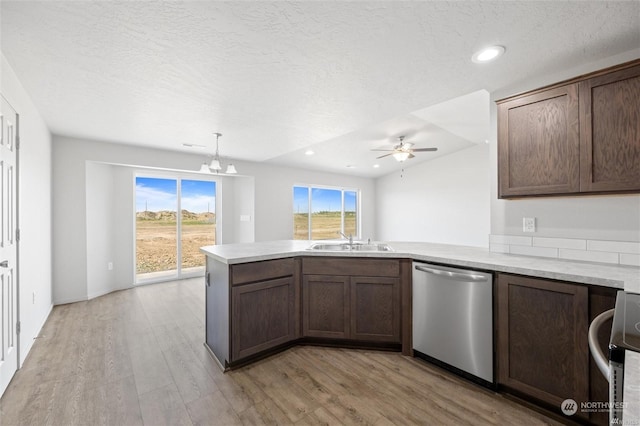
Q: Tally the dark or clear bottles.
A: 0